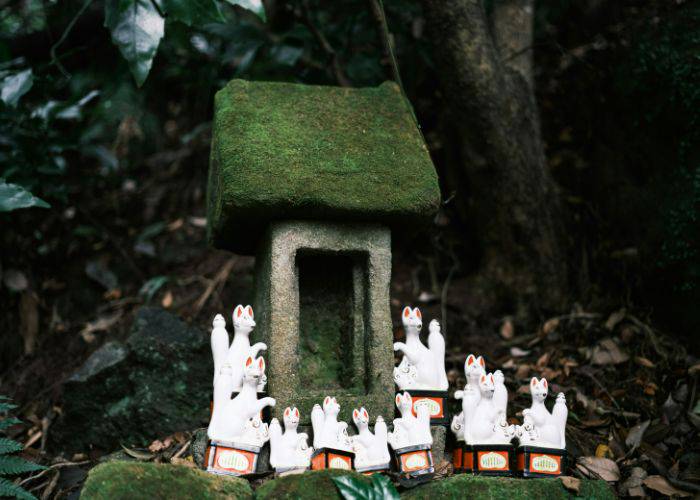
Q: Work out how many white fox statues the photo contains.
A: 10